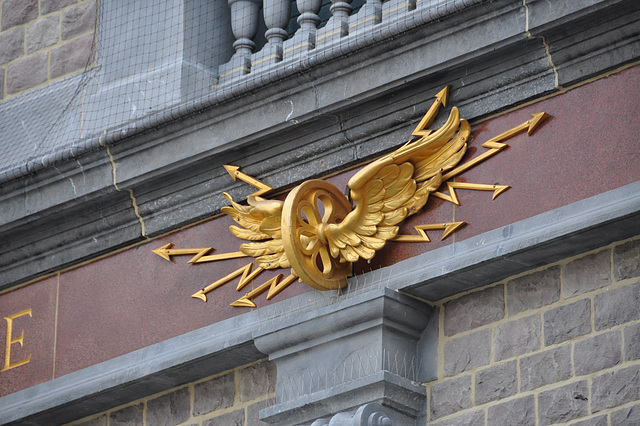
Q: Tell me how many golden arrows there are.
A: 8